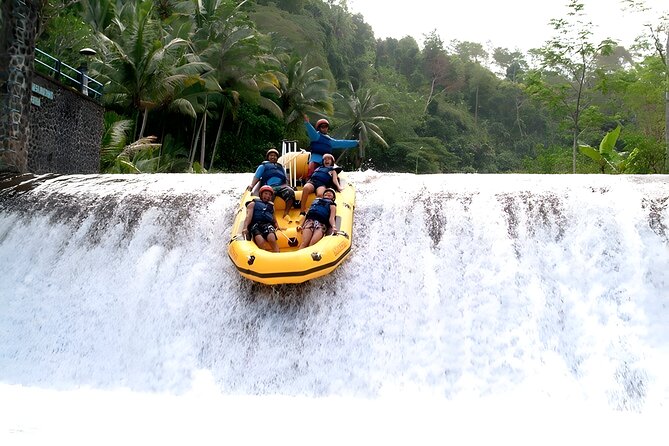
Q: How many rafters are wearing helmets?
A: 5